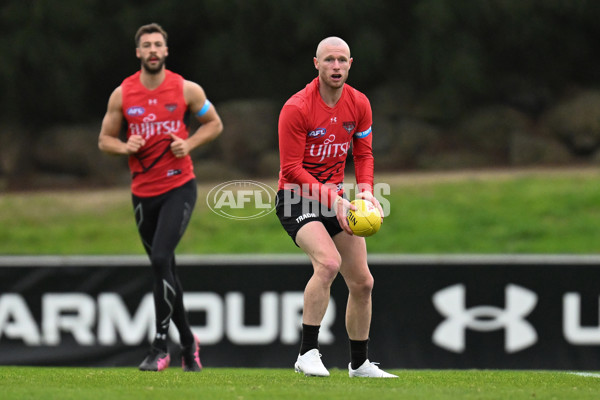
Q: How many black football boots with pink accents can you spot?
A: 2